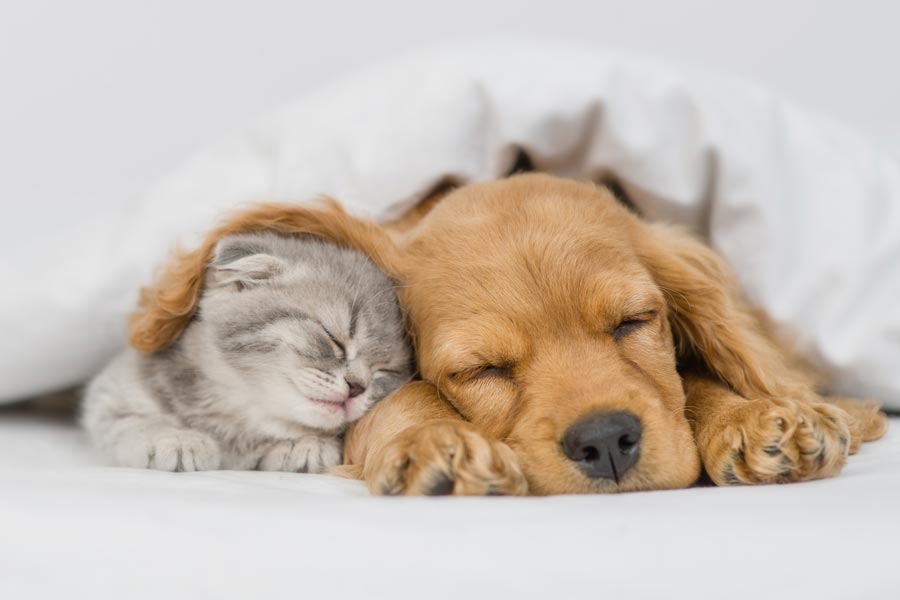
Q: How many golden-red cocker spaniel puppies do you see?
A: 1